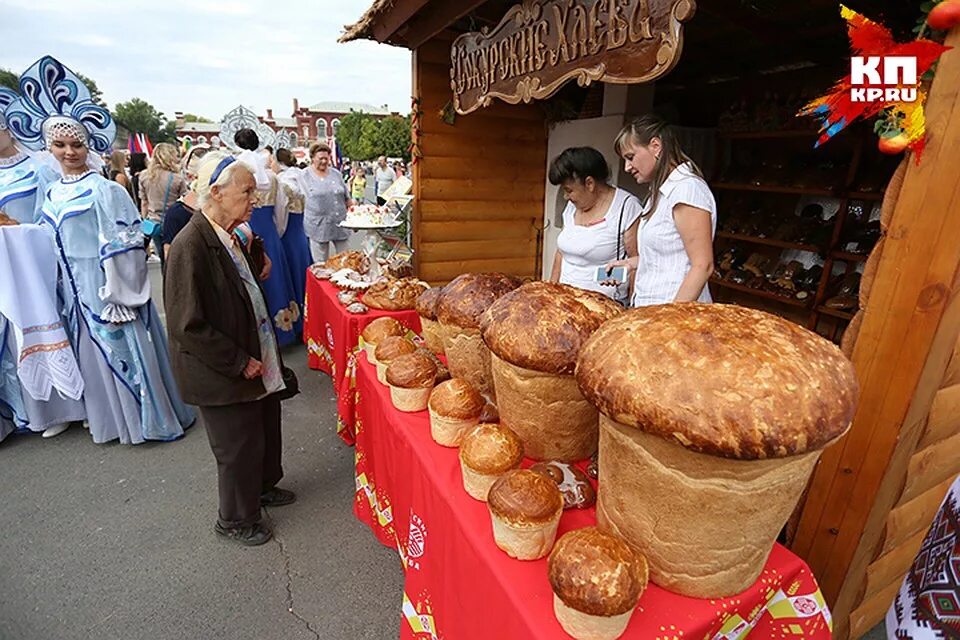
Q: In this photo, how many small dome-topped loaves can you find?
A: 7